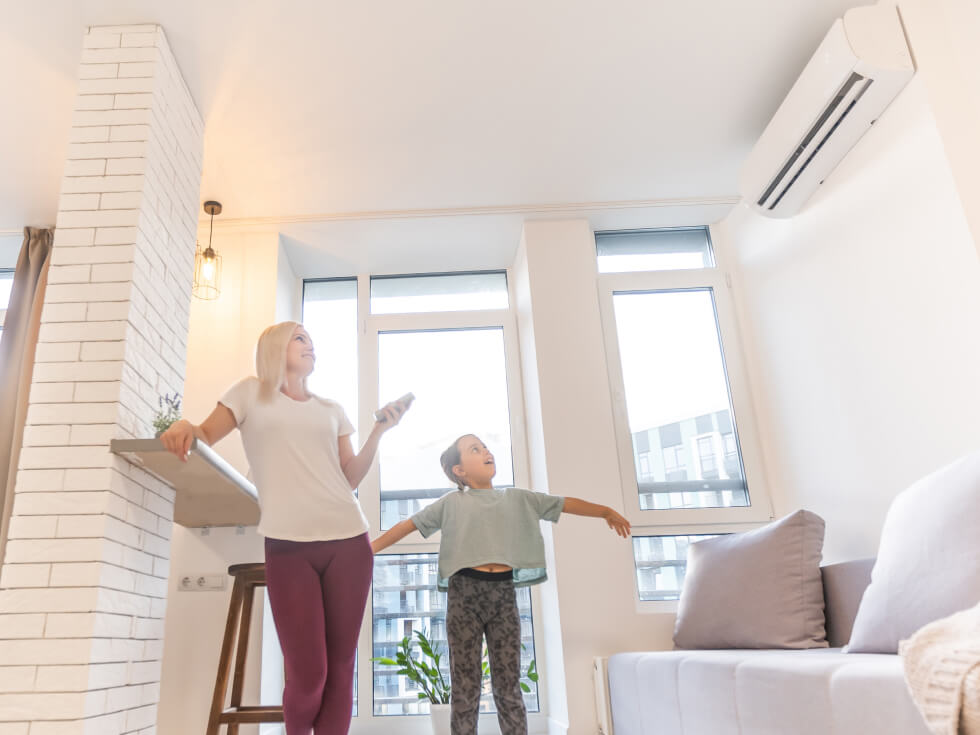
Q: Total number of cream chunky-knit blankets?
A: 1